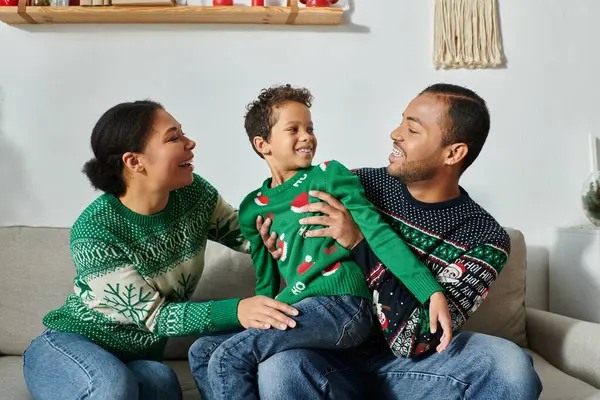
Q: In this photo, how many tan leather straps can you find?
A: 2